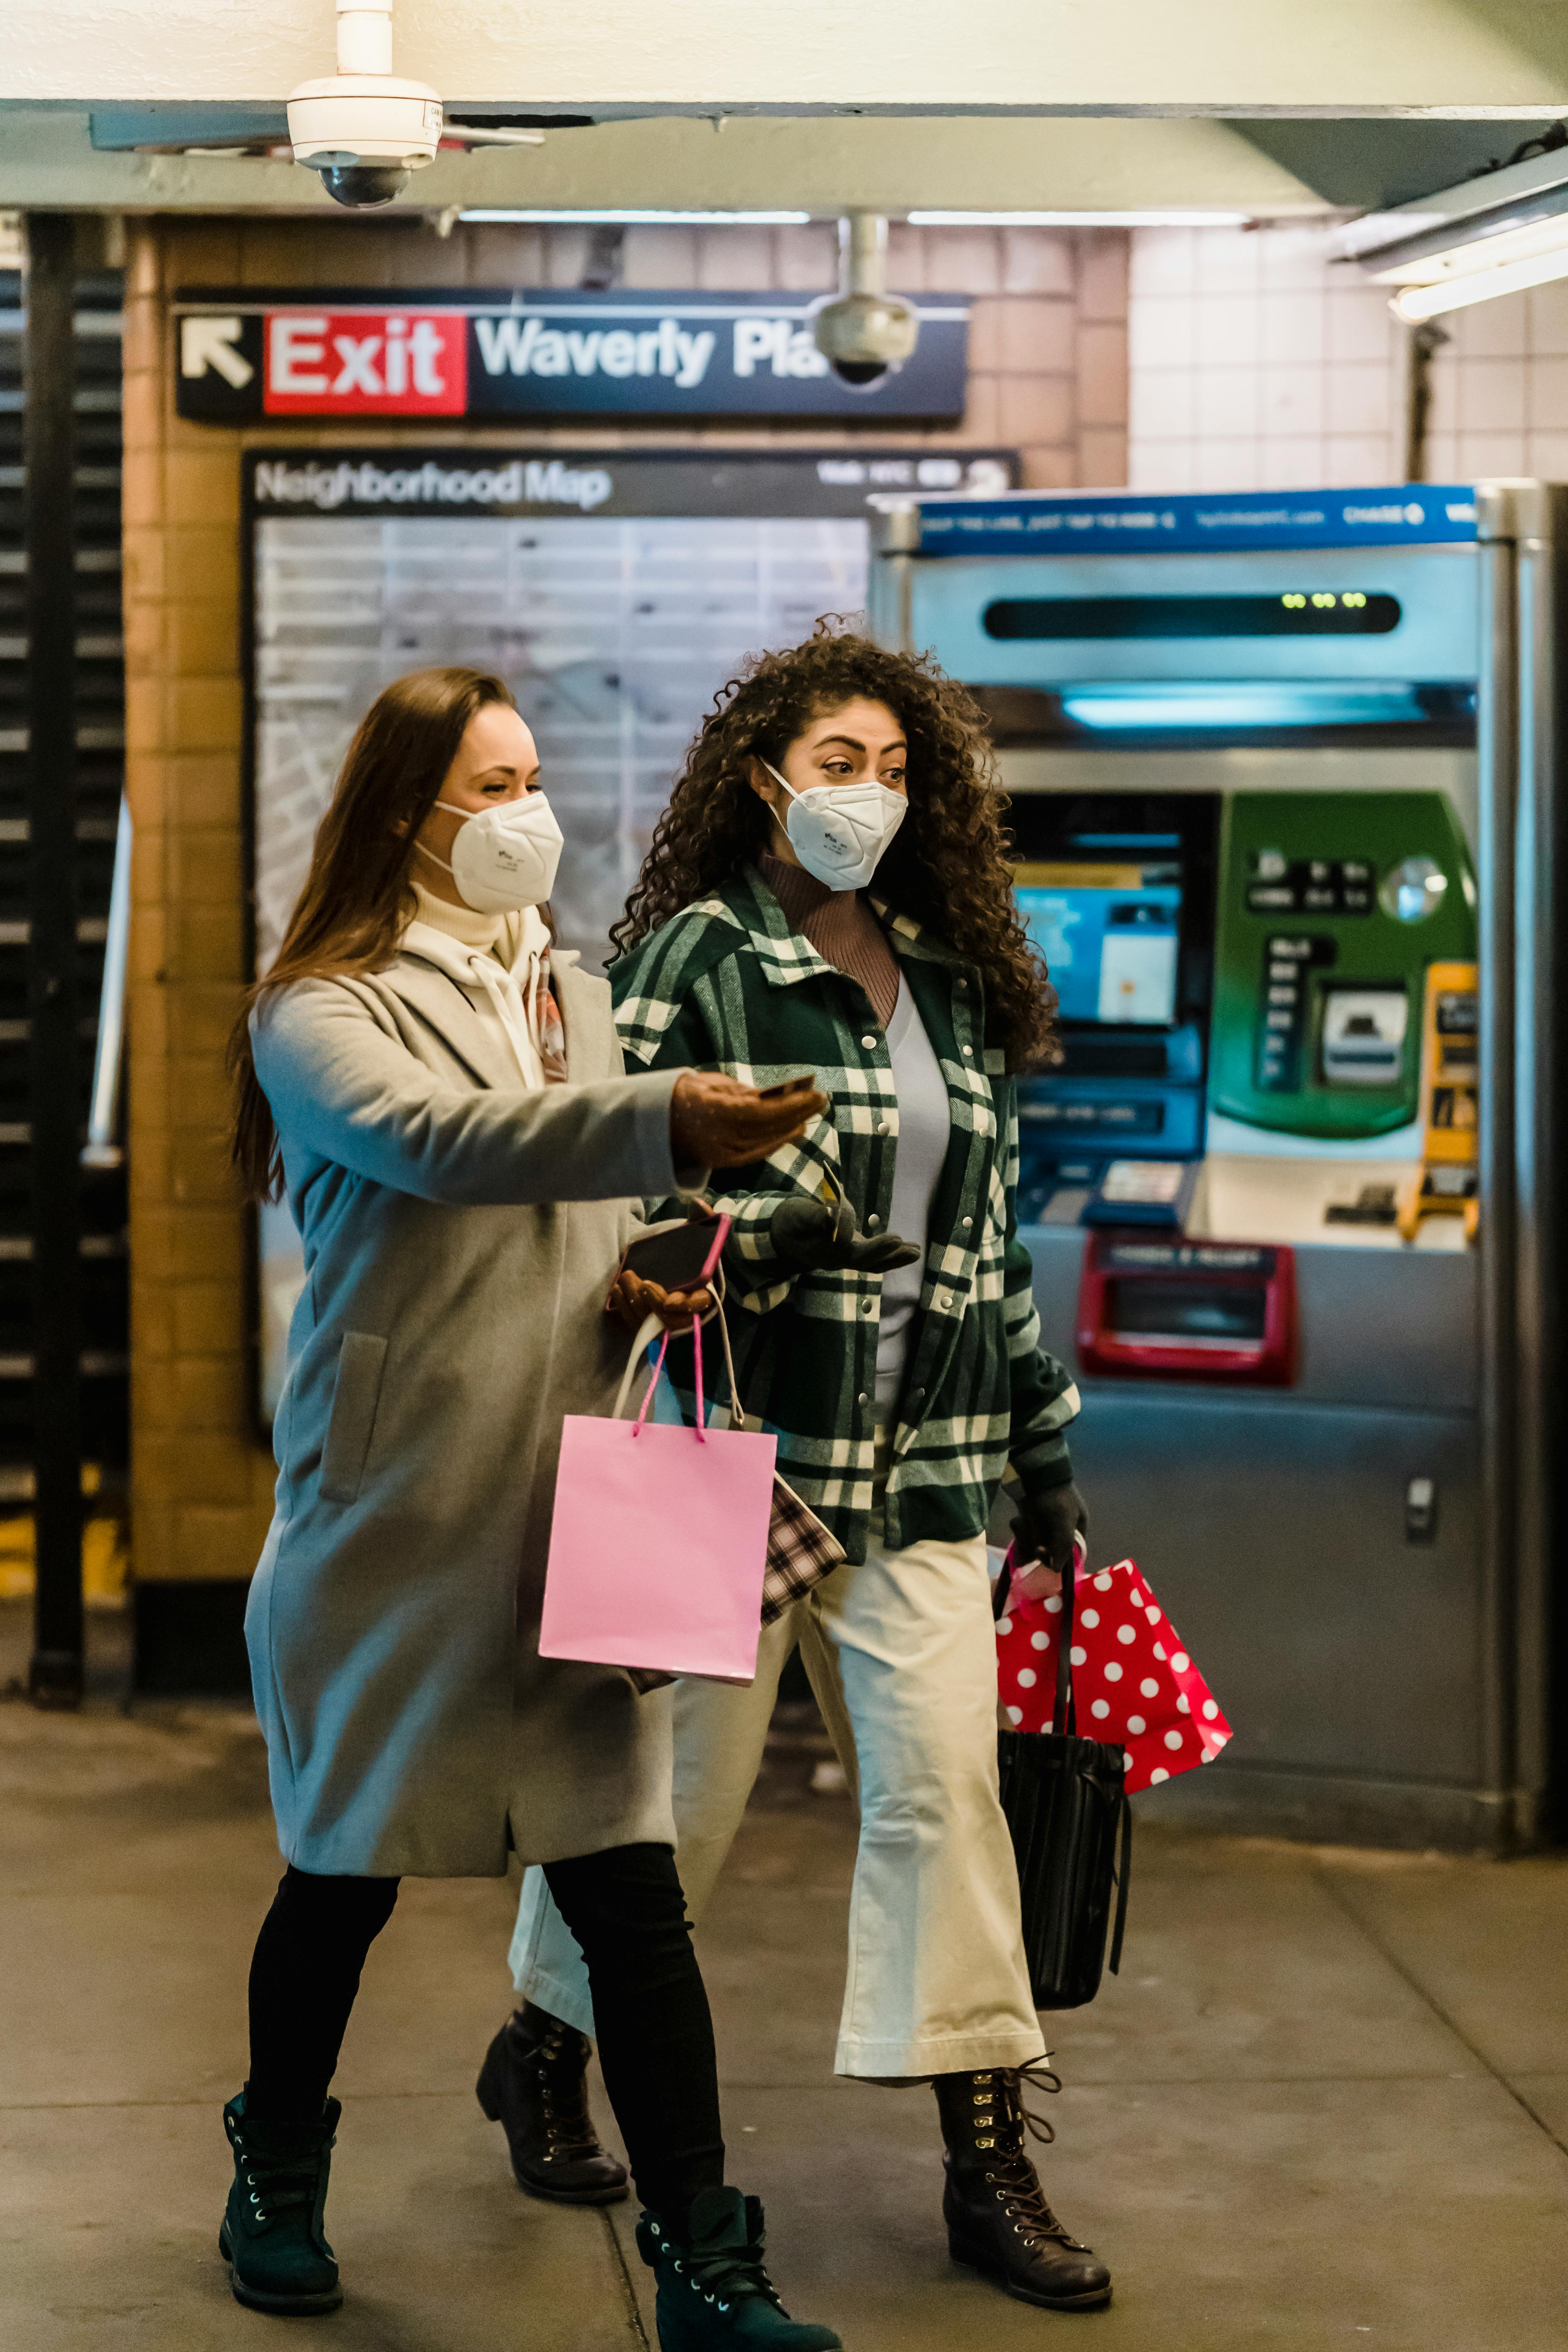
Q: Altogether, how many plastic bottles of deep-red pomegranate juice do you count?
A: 0